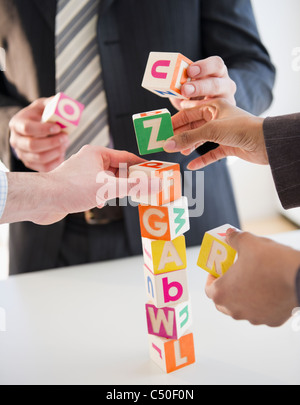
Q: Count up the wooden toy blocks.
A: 10